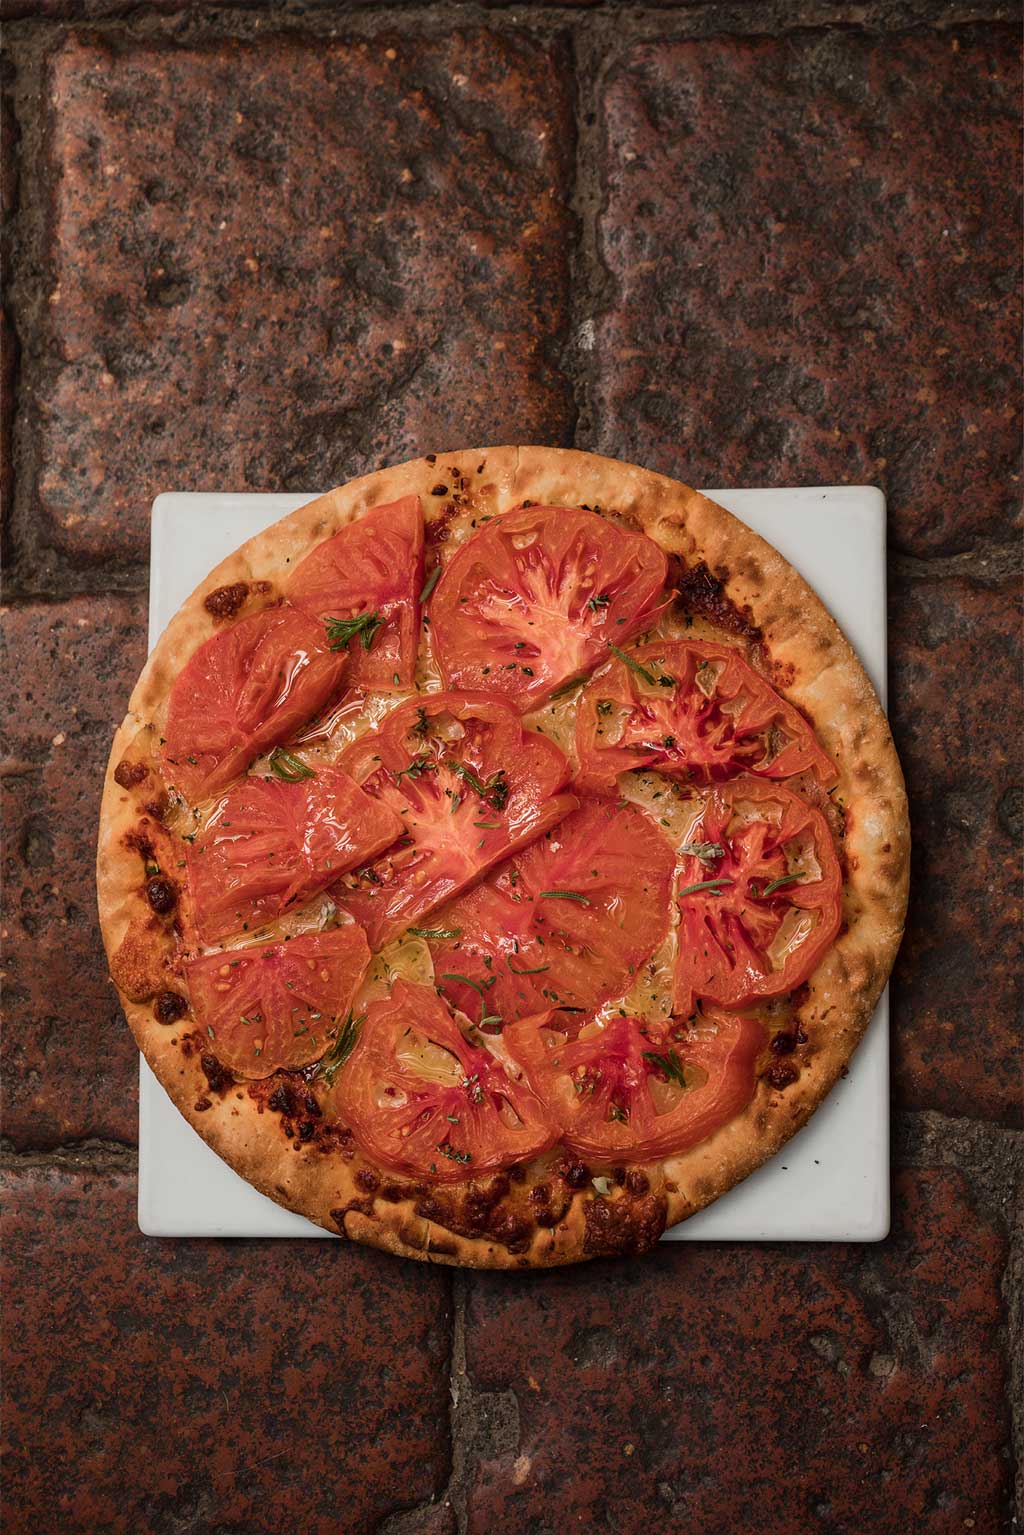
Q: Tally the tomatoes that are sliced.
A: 11